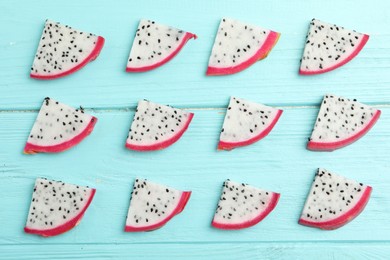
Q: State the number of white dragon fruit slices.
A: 12